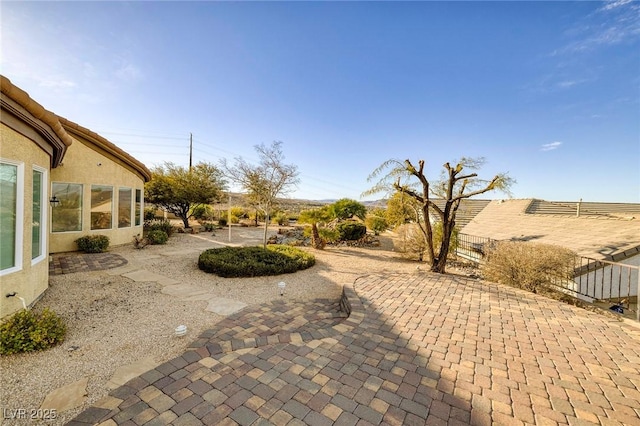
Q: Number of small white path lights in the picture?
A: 2